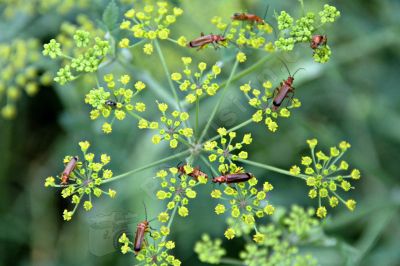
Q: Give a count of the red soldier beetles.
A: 8